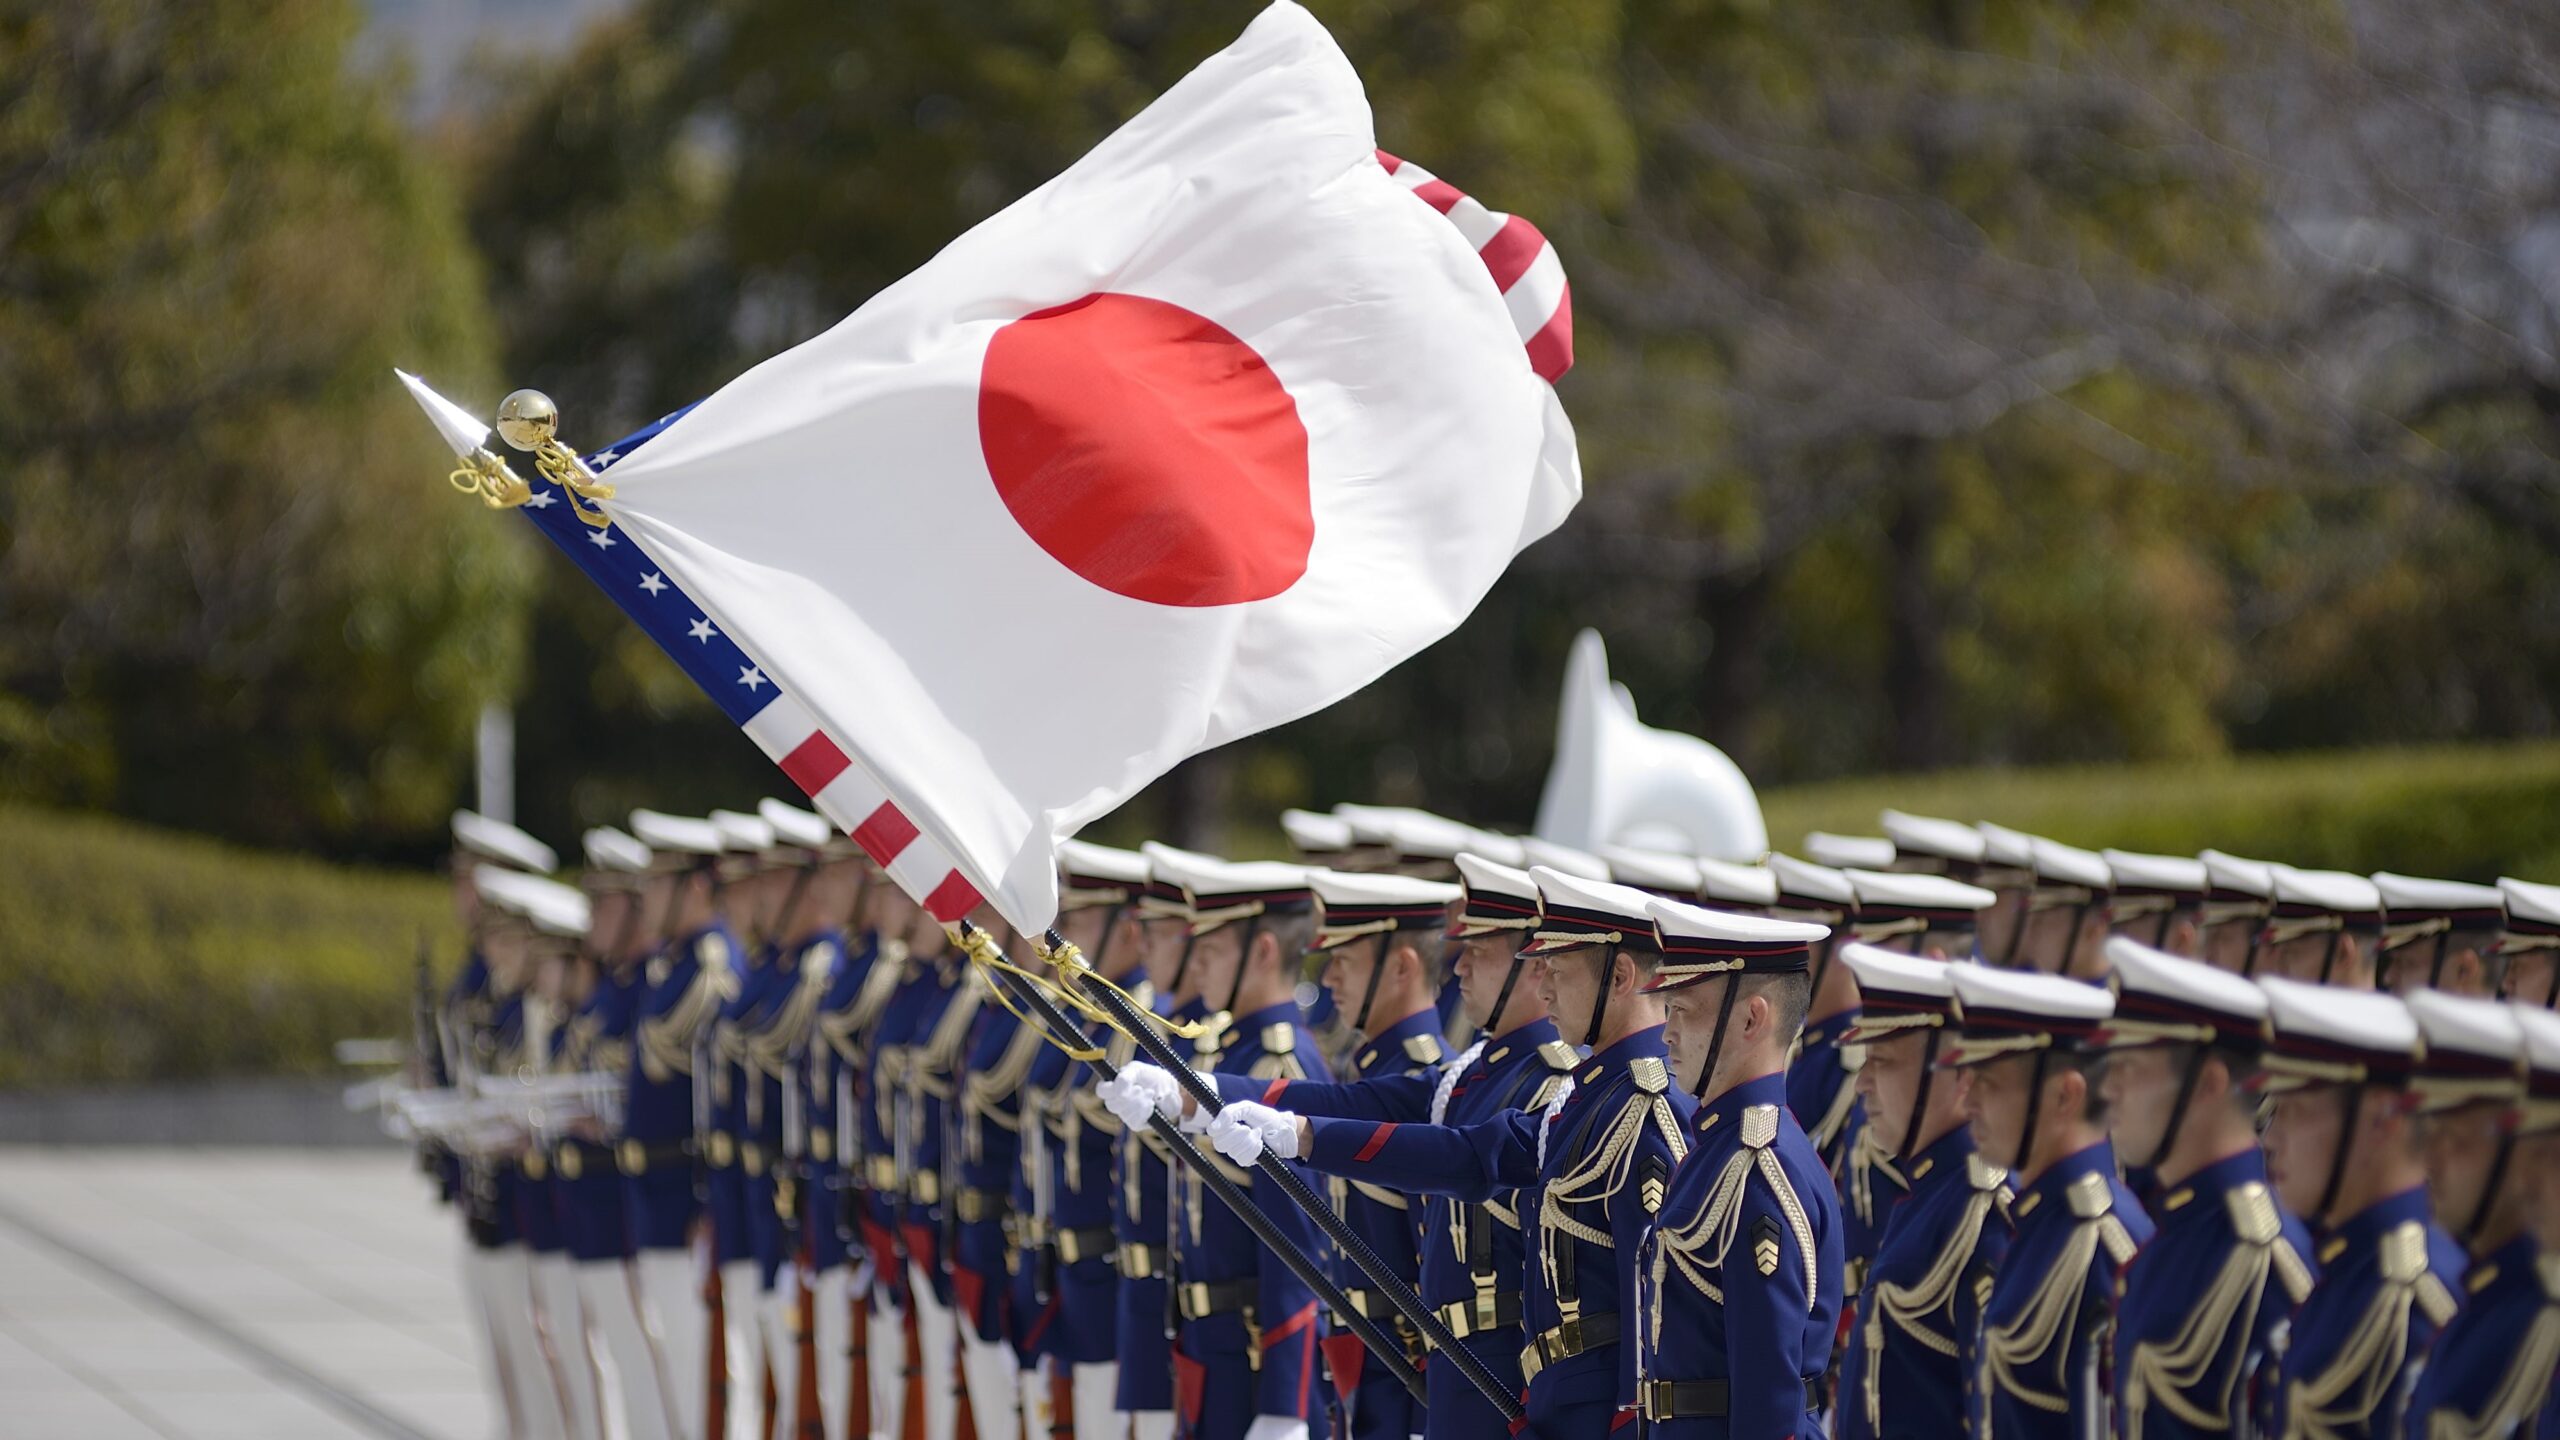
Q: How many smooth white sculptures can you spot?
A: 1